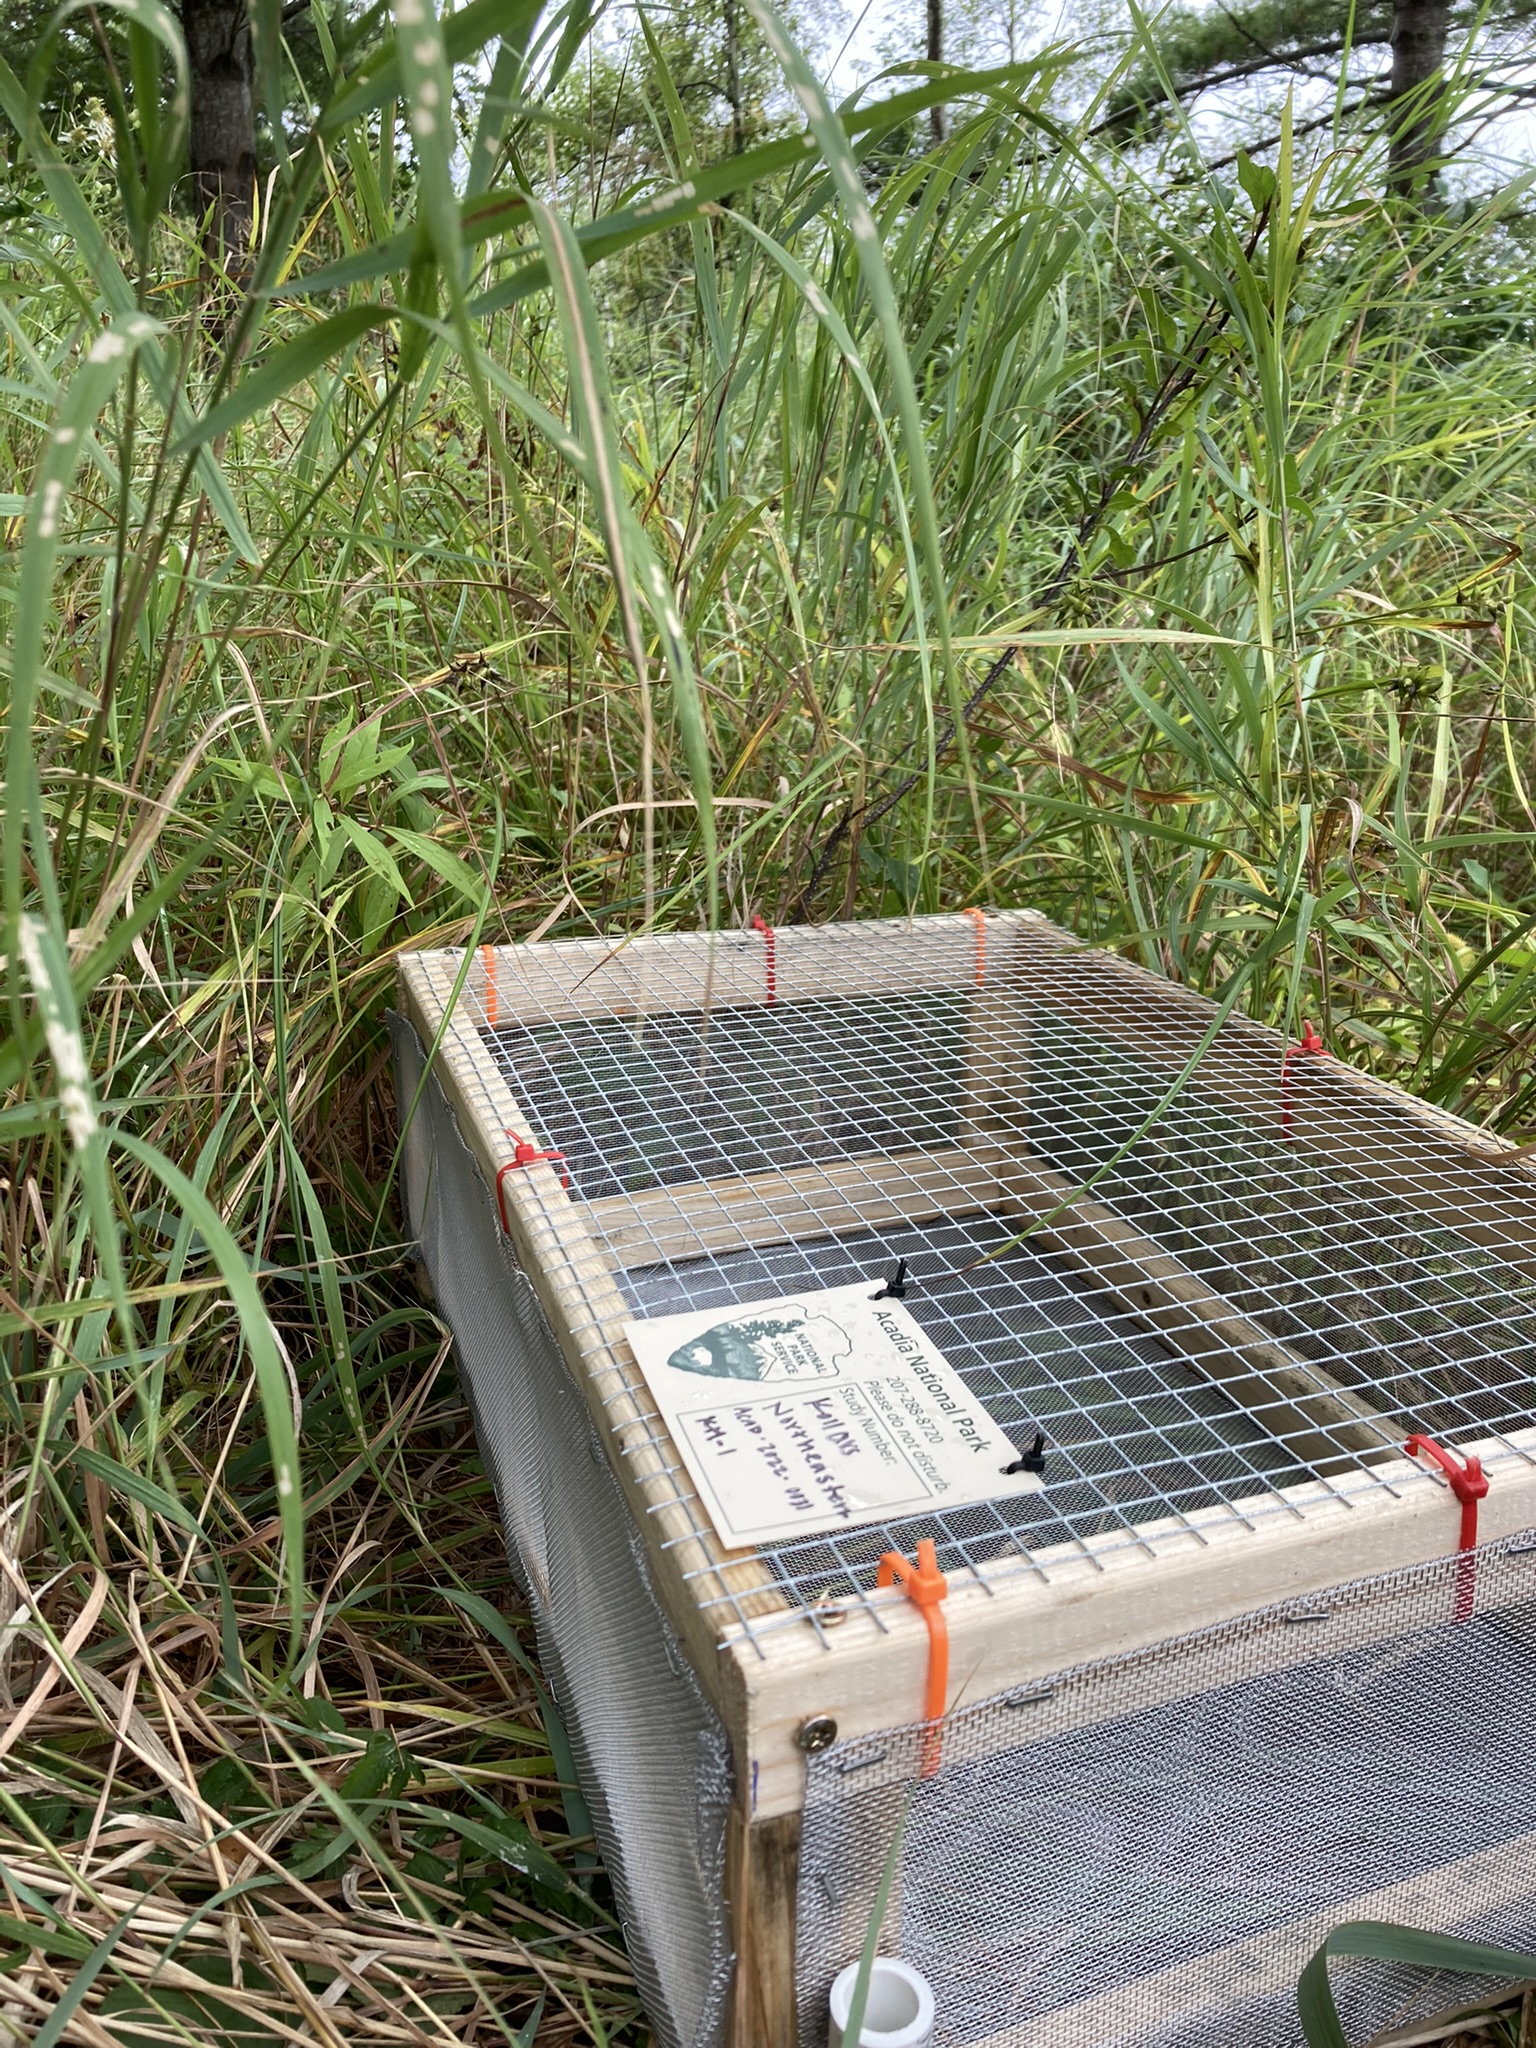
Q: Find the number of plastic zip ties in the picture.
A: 9